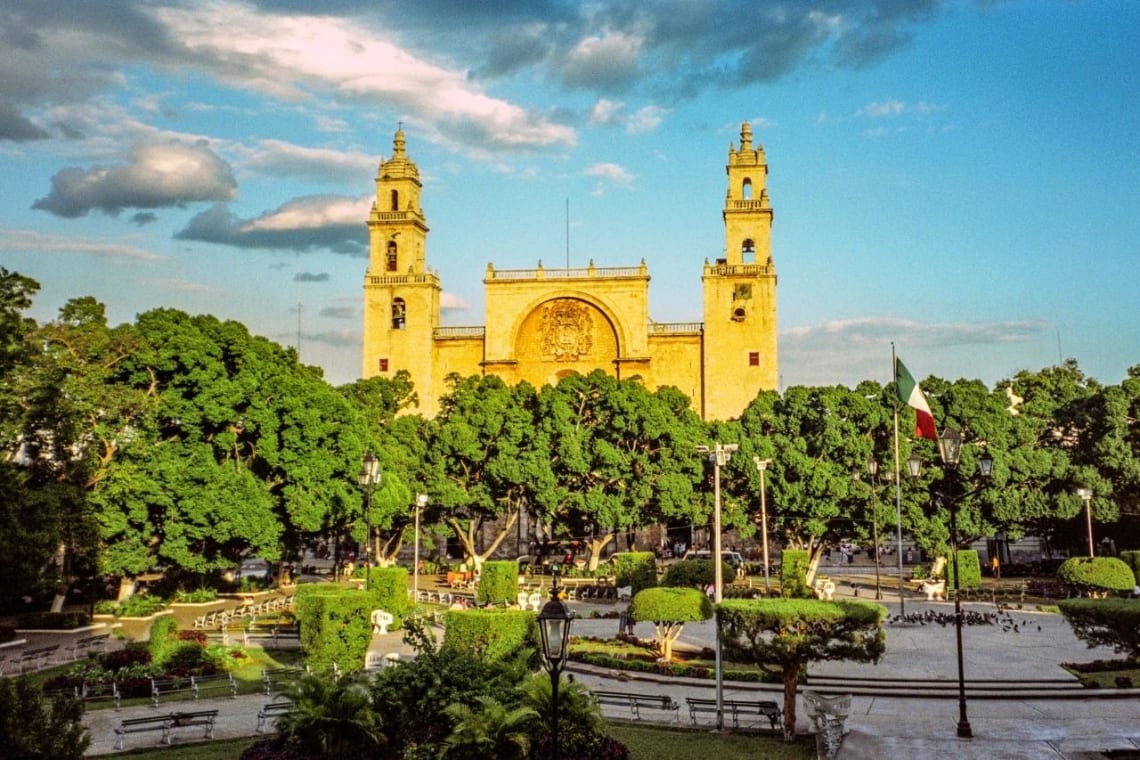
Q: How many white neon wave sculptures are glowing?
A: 0